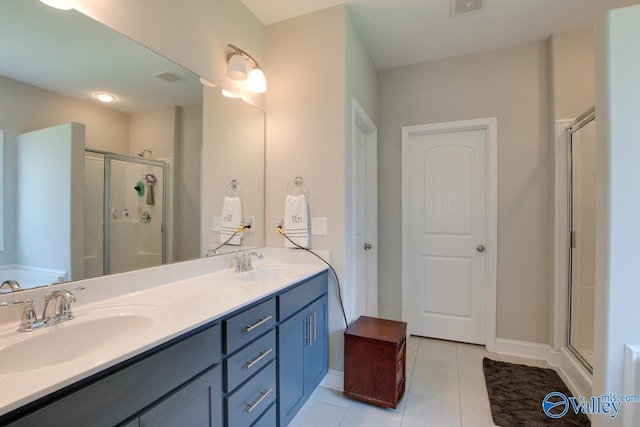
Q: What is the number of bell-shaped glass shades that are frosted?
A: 2